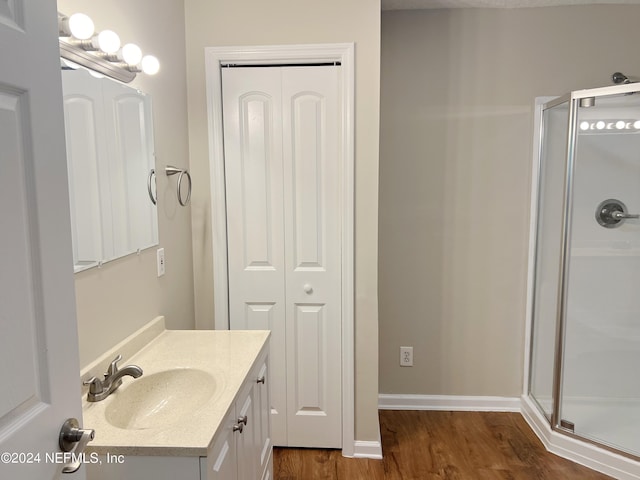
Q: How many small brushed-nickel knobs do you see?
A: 3